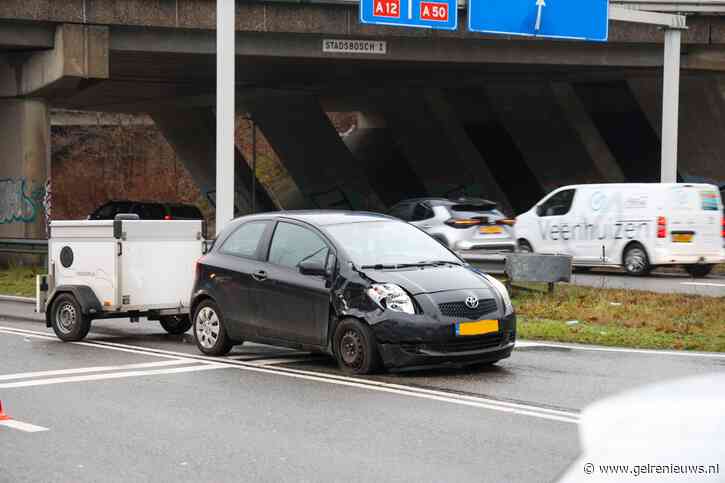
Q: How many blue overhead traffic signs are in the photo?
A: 2